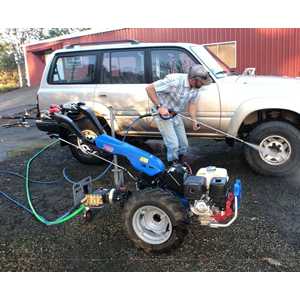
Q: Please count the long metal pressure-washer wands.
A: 1